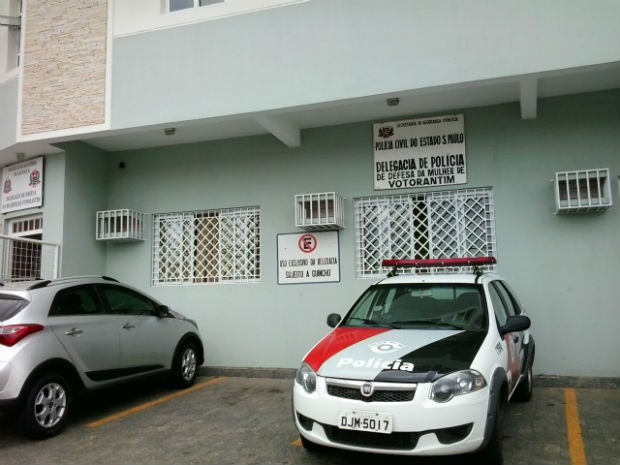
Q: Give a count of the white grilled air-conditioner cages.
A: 3